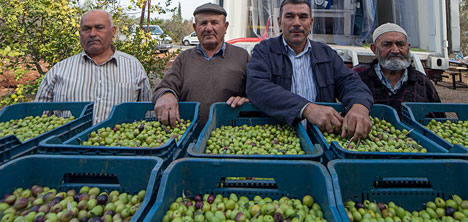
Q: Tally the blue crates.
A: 8